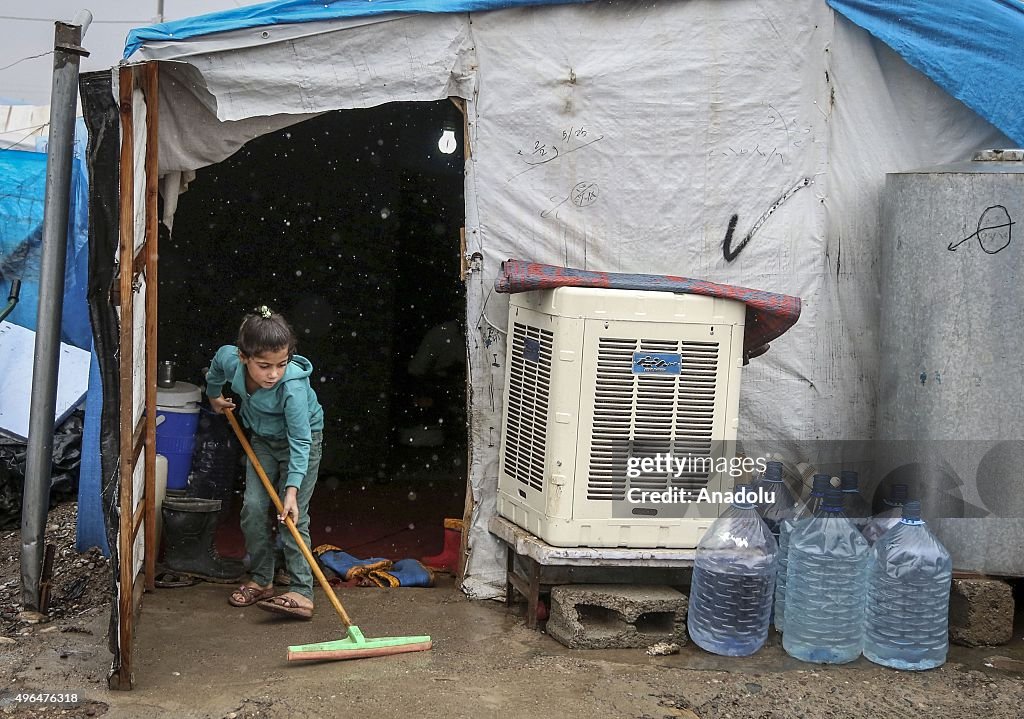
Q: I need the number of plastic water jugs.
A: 7